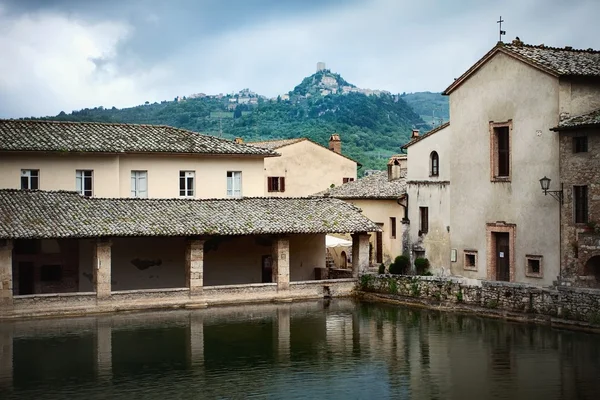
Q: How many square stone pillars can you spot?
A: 5